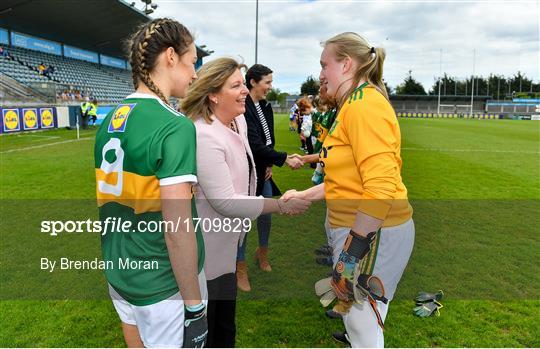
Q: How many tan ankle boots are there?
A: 2